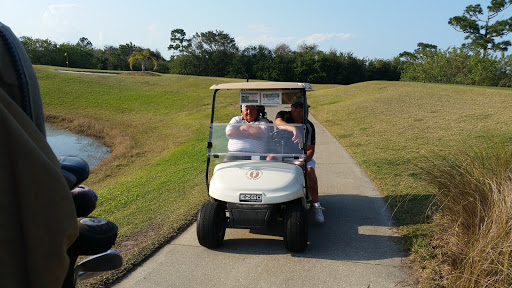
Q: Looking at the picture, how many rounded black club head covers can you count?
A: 3